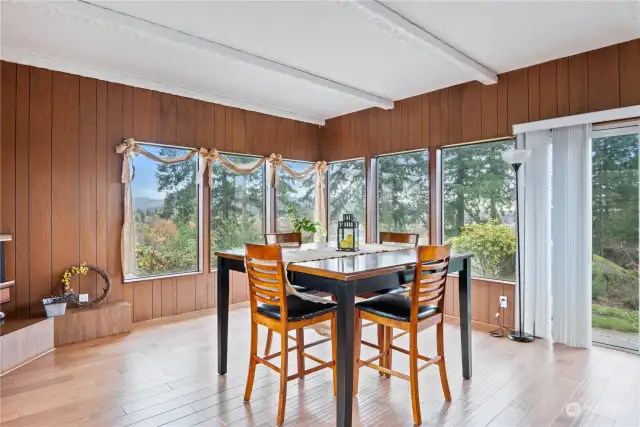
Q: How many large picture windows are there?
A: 6